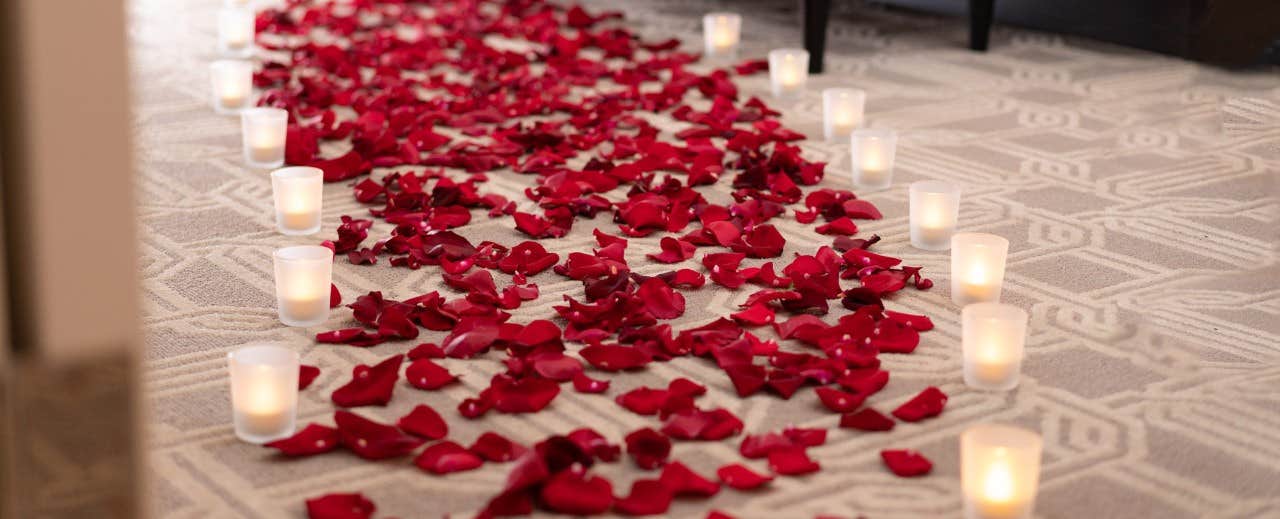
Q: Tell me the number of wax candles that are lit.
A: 14